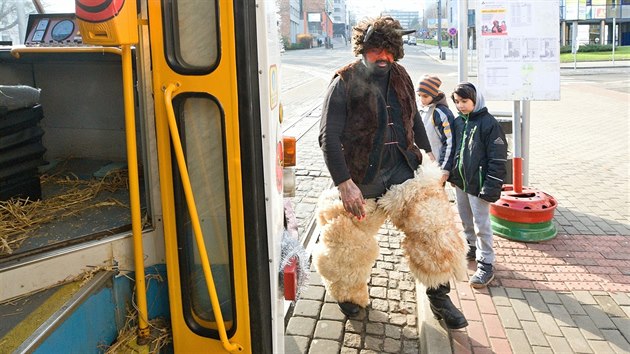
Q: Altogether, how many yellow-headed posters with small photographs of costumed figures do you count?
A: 1